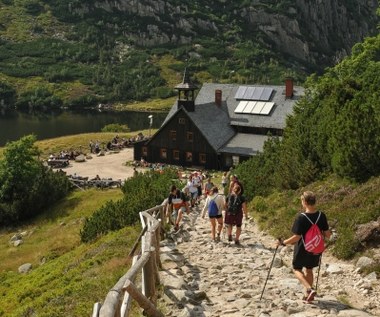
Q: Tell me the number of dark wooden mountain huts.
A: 1